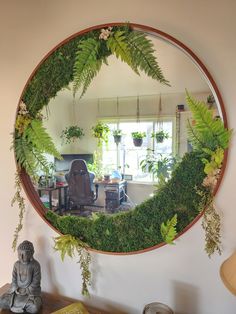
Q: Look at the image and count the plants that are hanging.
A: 5